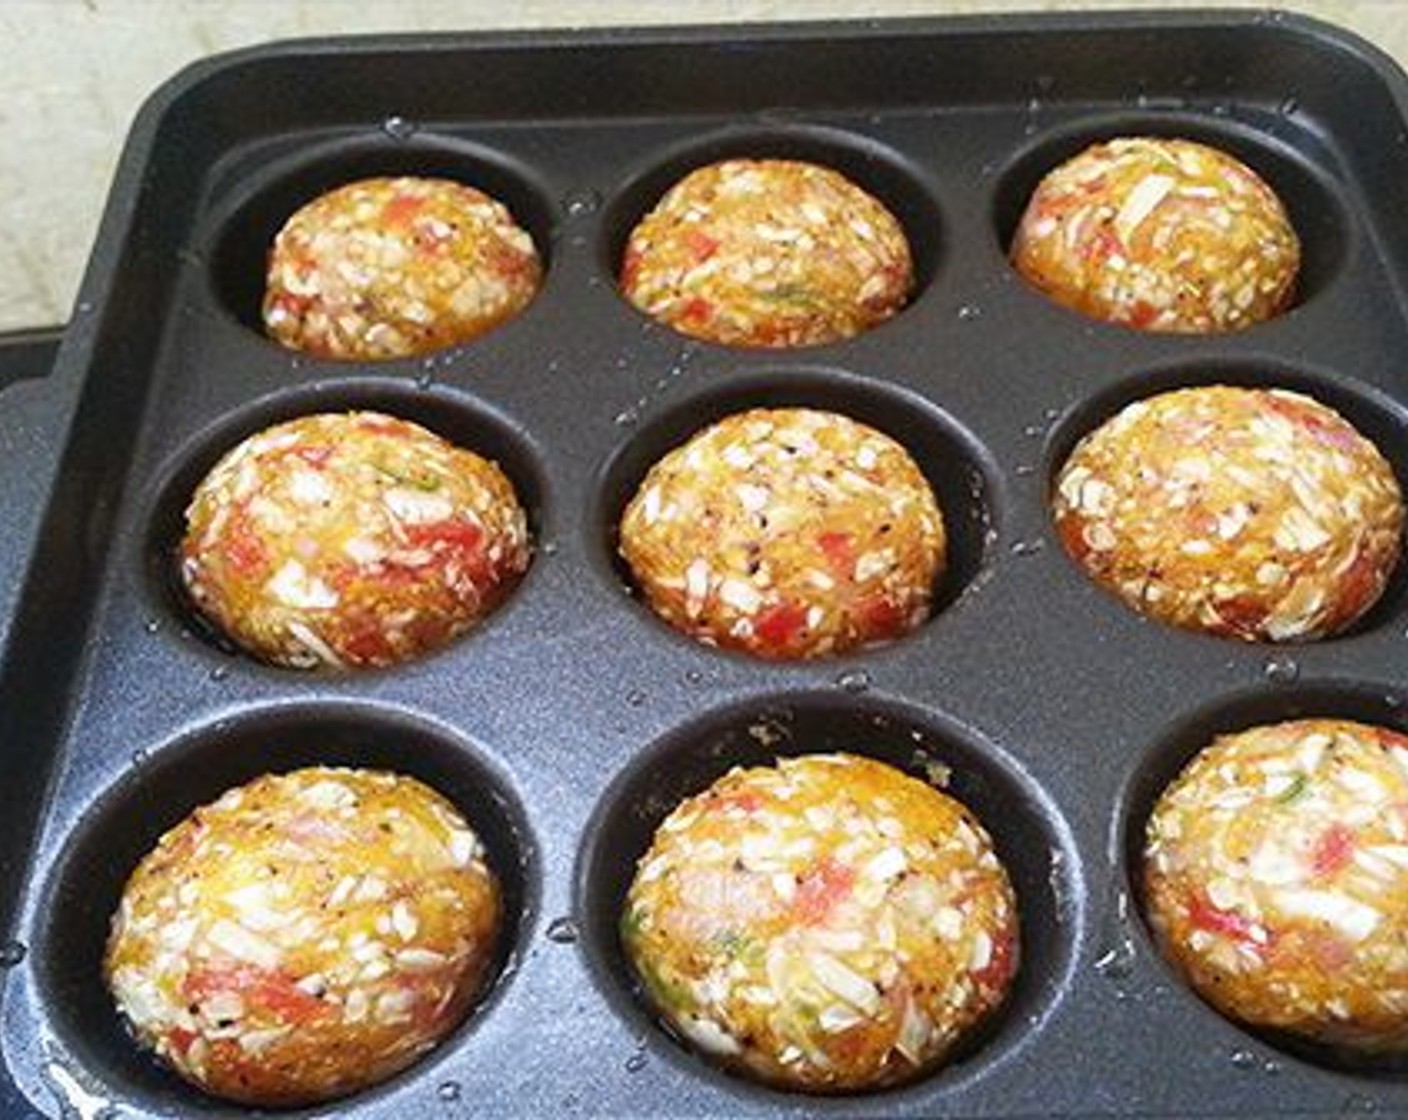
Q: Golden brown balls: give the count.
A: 9